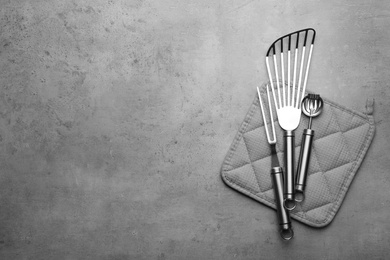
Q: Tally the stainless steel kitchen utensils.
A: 3